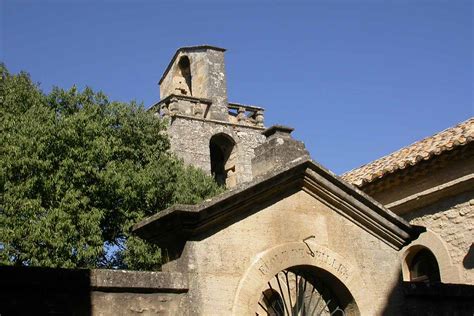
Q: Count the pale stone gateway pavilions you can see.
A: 1